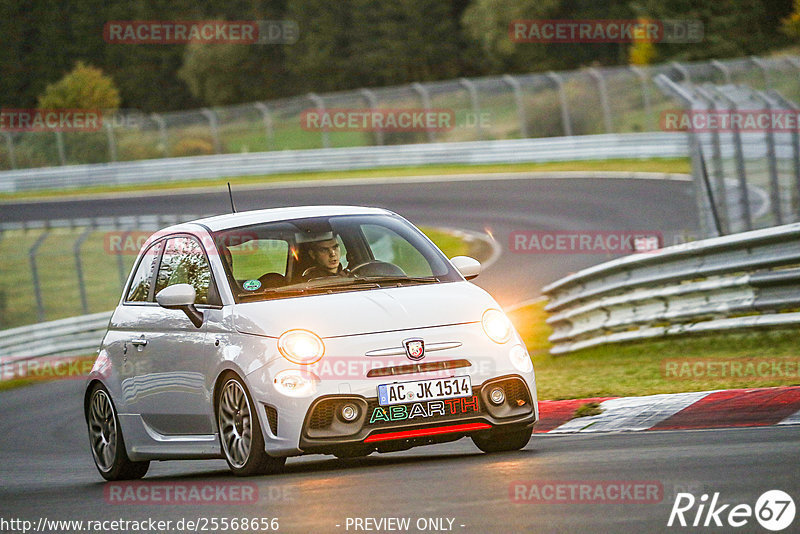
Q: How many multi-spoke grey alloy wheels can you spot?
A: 2